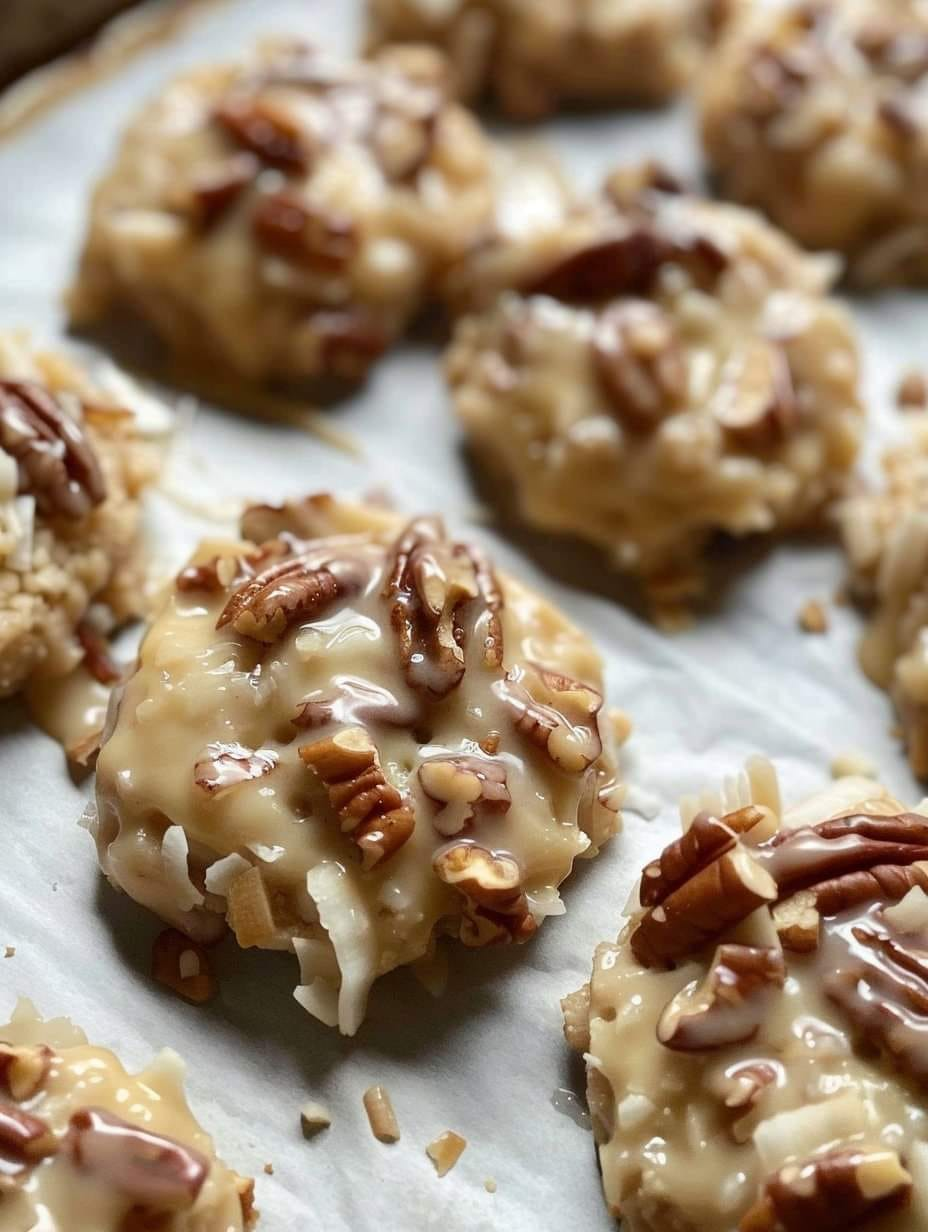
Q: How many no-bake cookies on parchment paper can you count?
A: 9